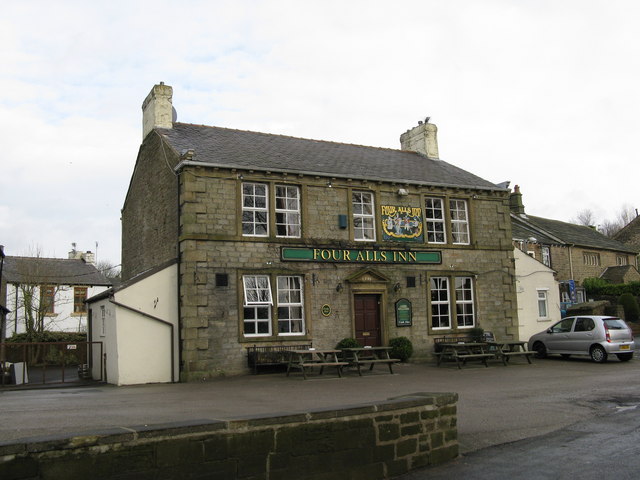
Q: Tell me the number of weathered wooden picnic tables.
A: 4